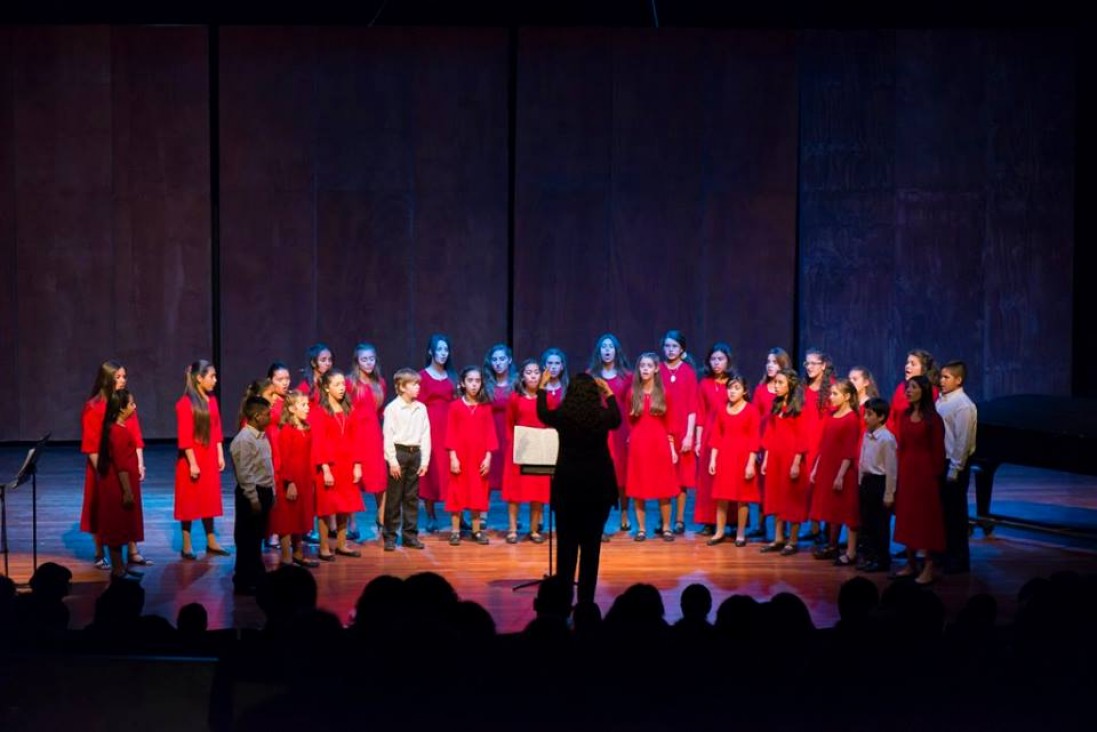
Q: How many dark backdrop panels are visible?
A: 4